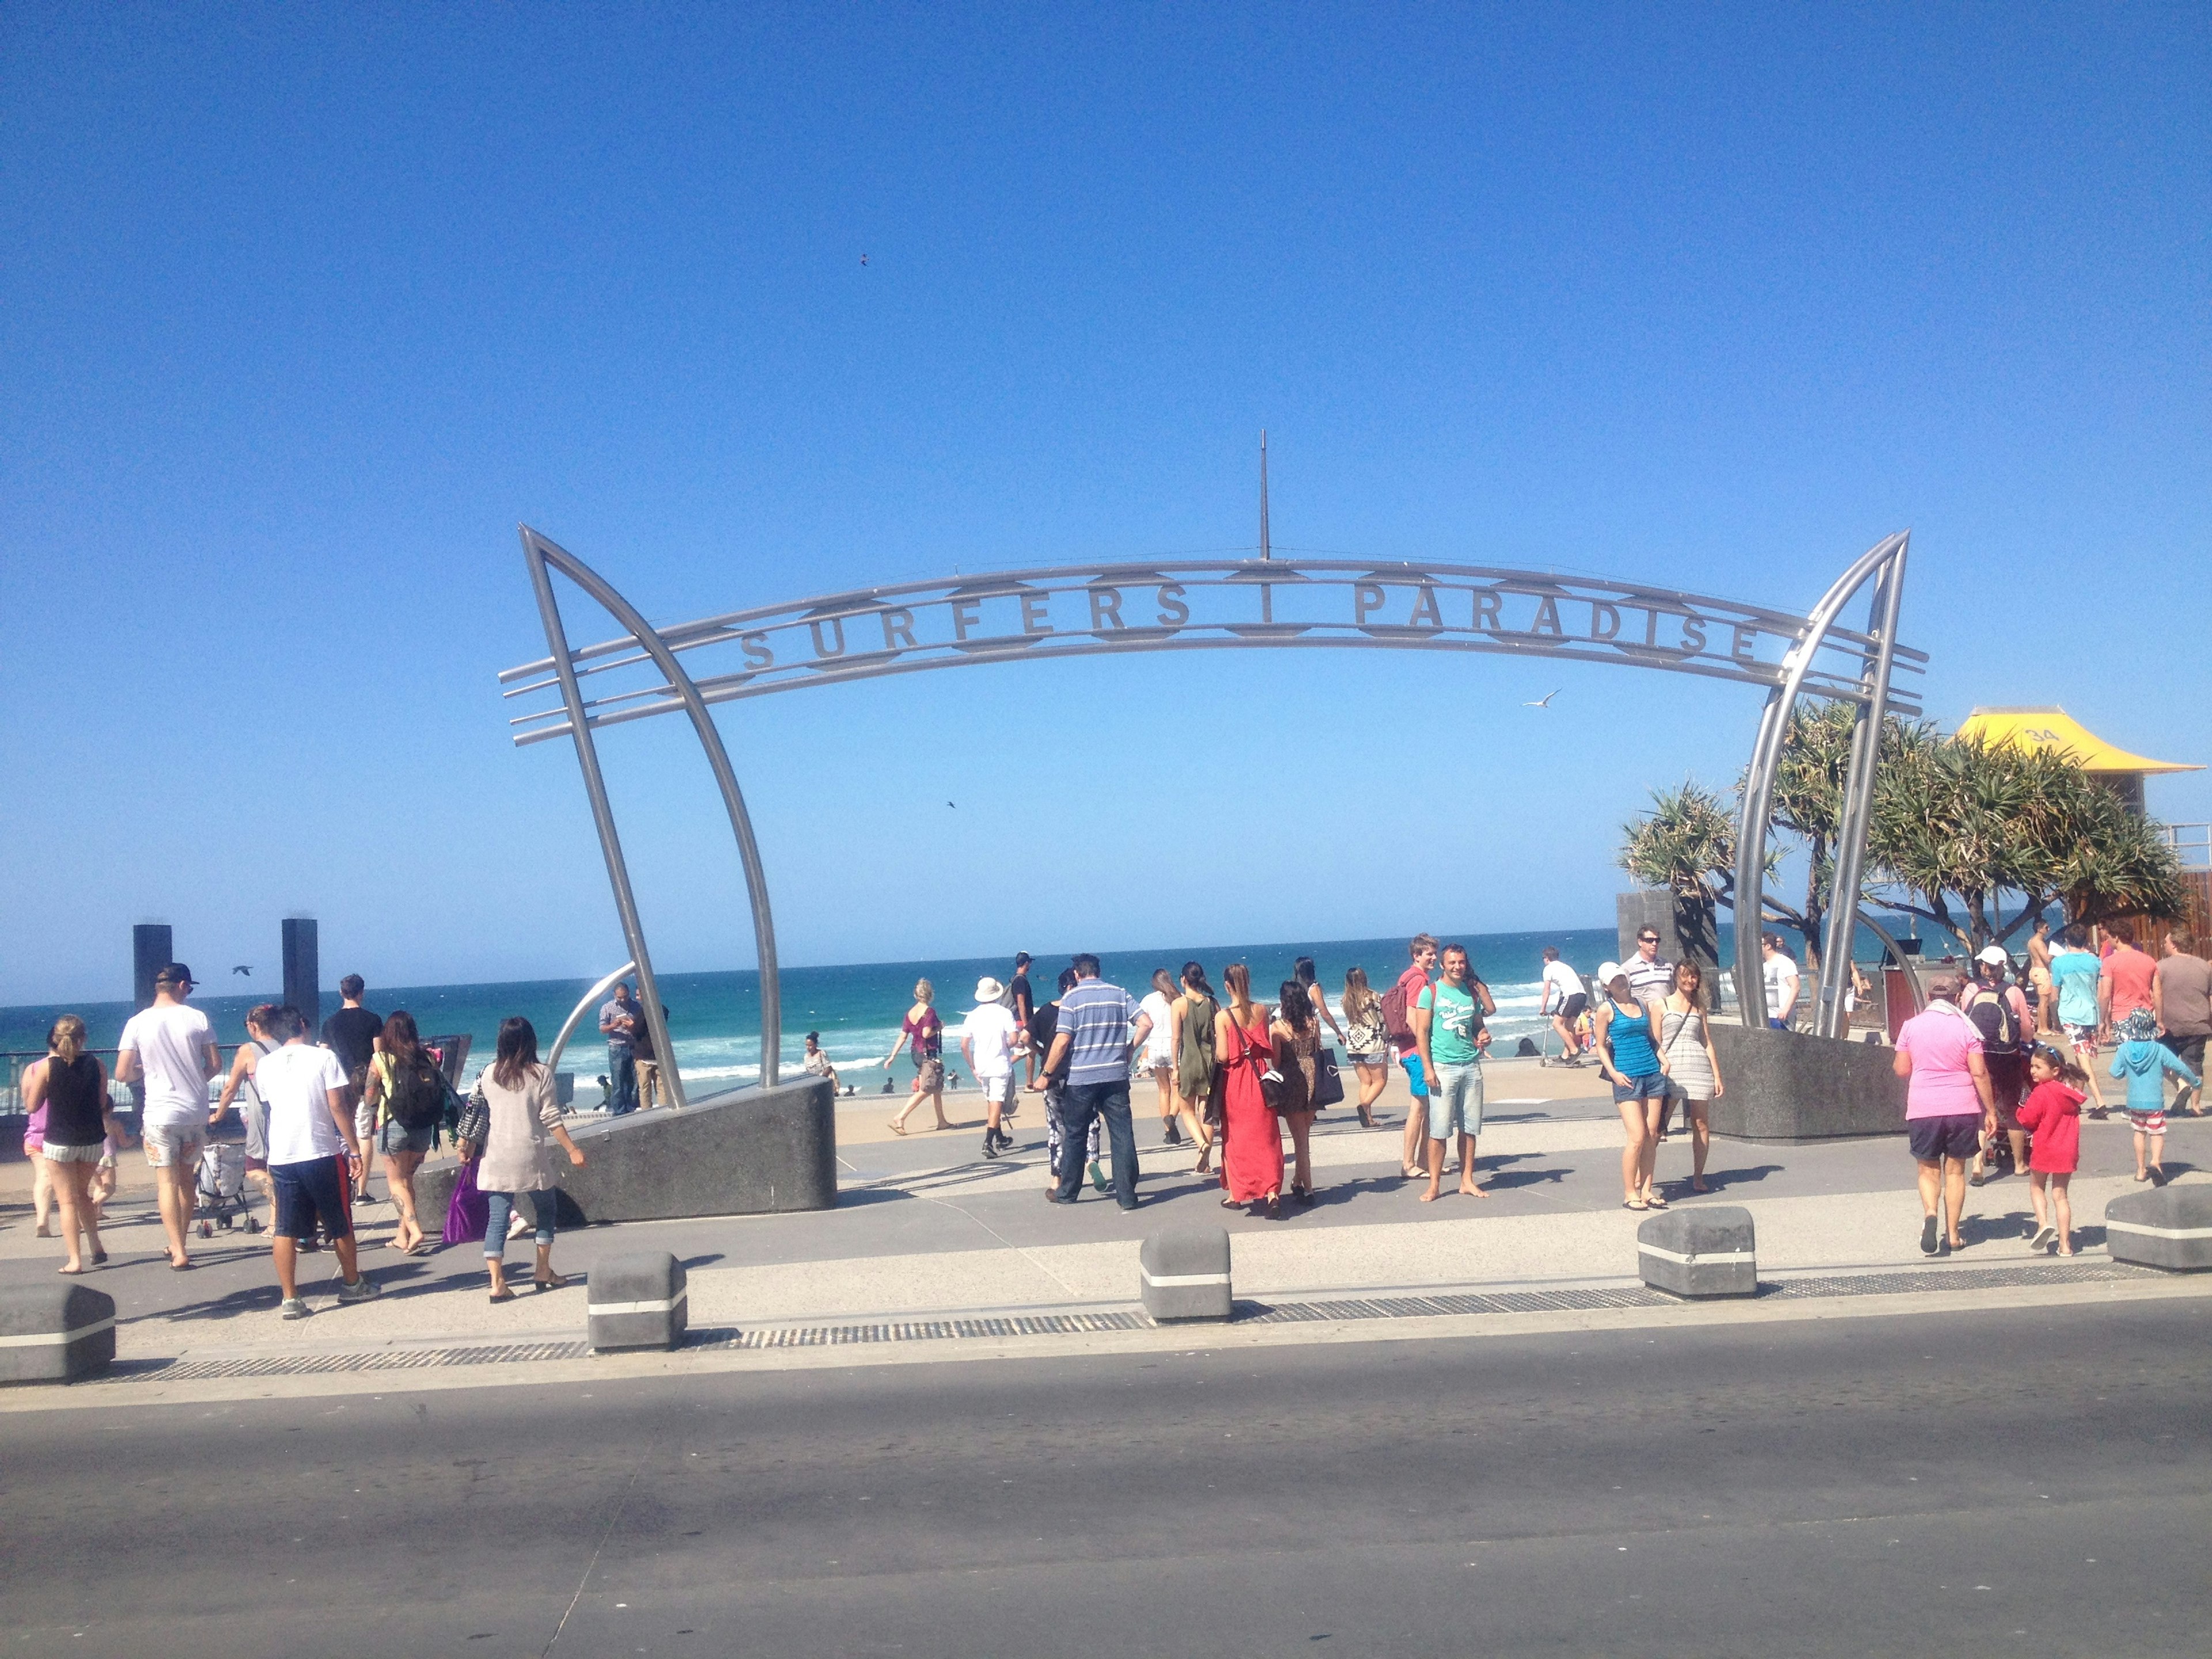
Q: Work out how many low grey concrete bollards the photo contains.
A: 5